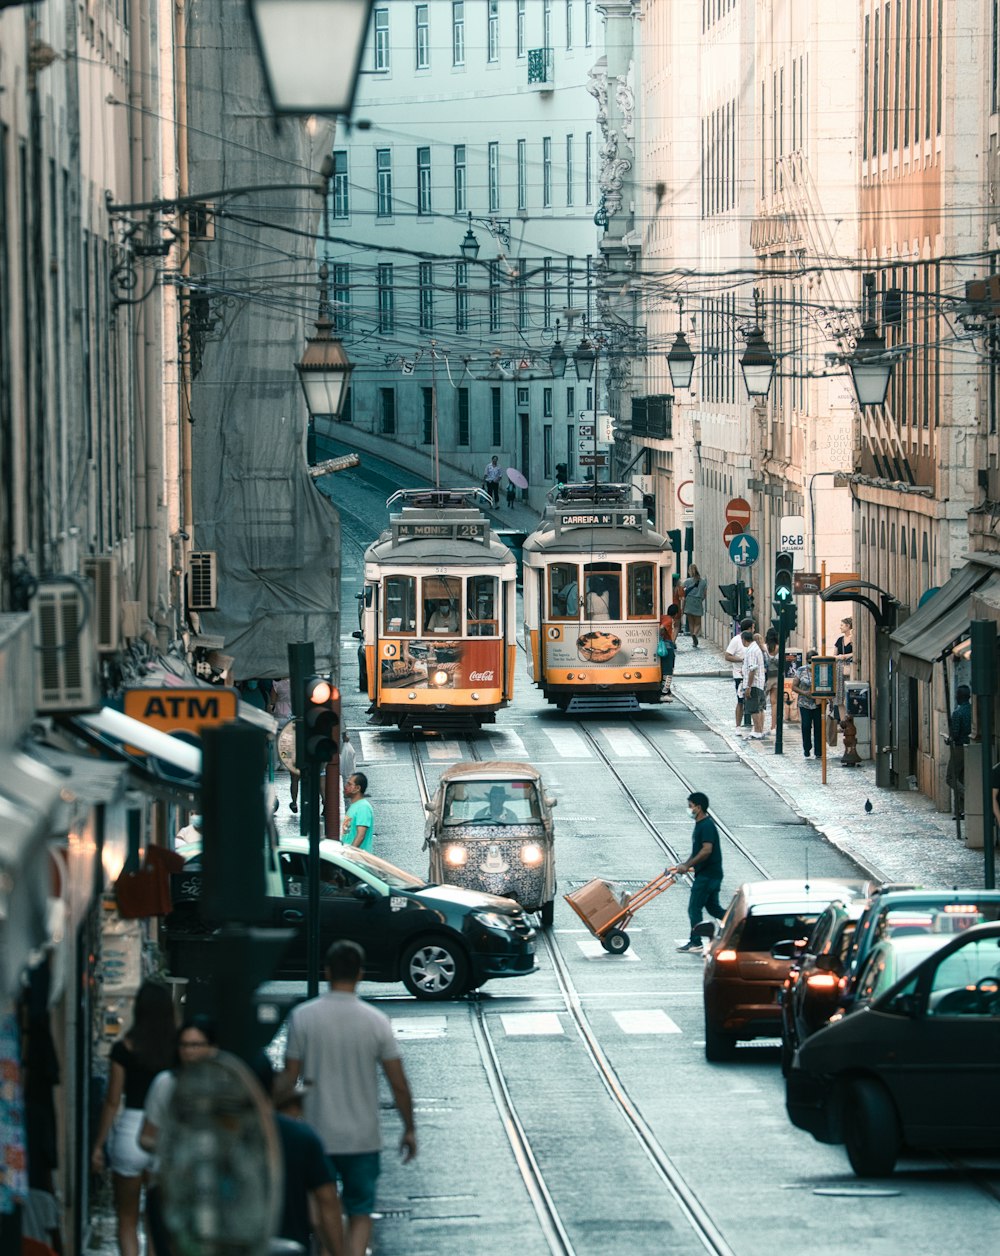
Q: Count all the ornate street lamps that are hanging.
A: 8